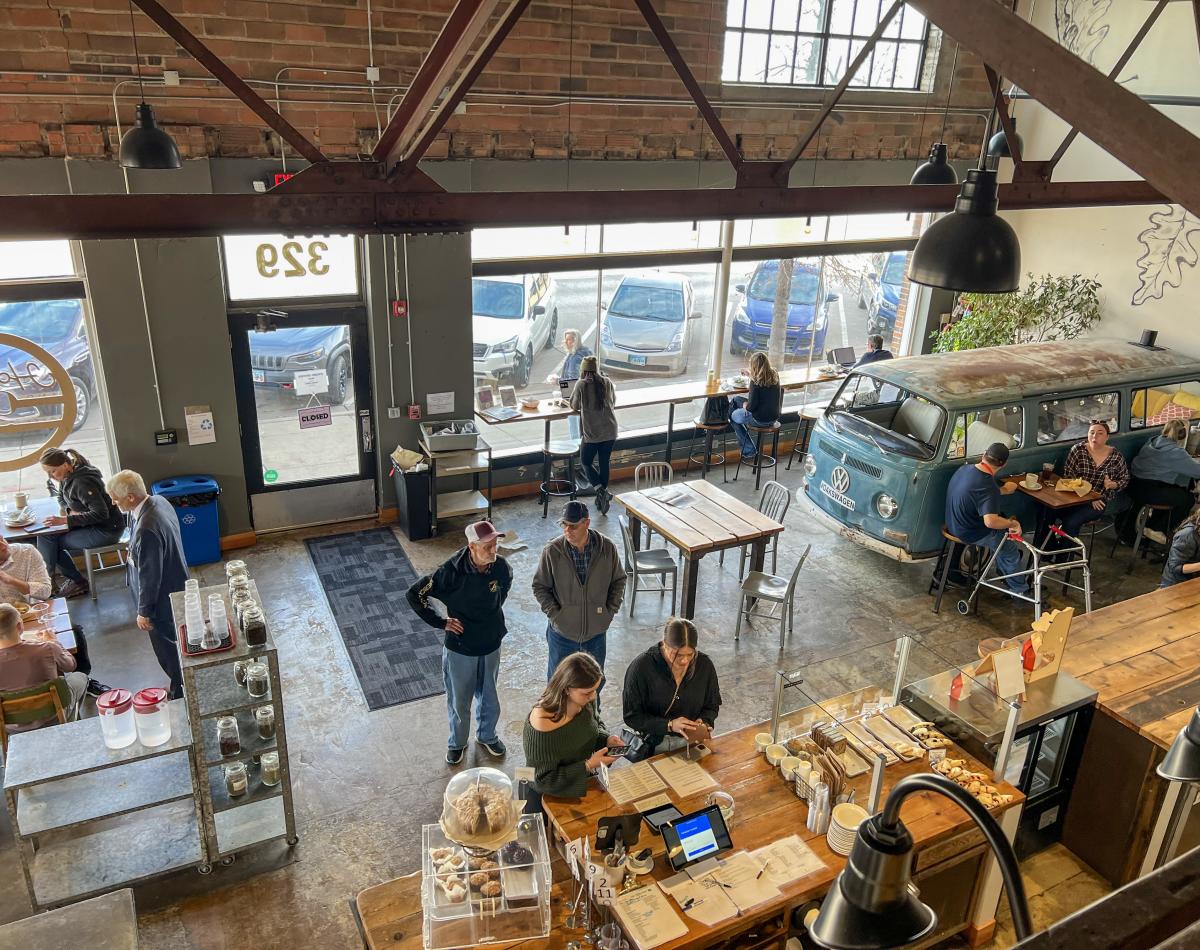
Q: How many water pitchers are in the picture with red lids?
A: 2